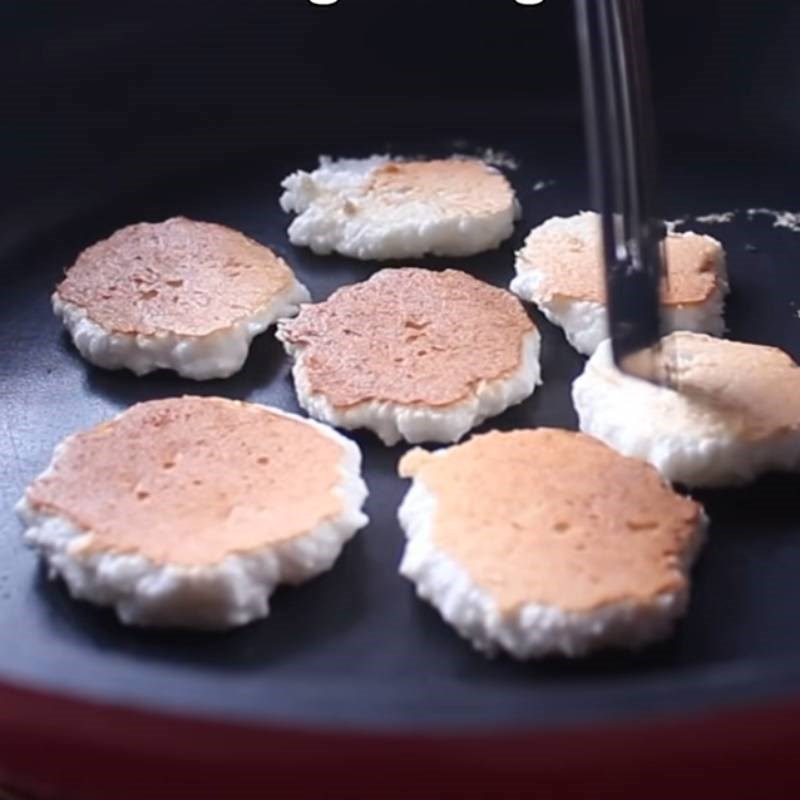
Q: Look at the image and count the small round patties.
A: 7